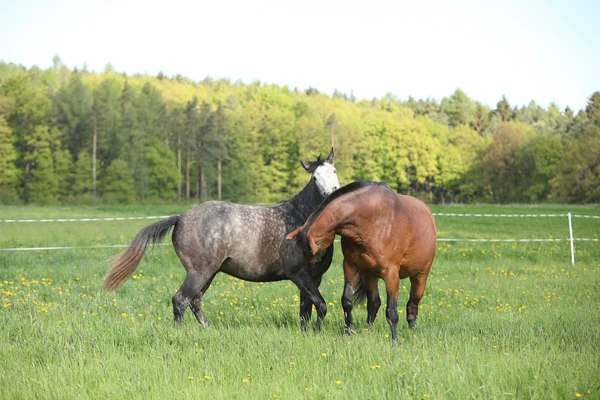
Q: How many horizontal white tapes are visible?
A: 2